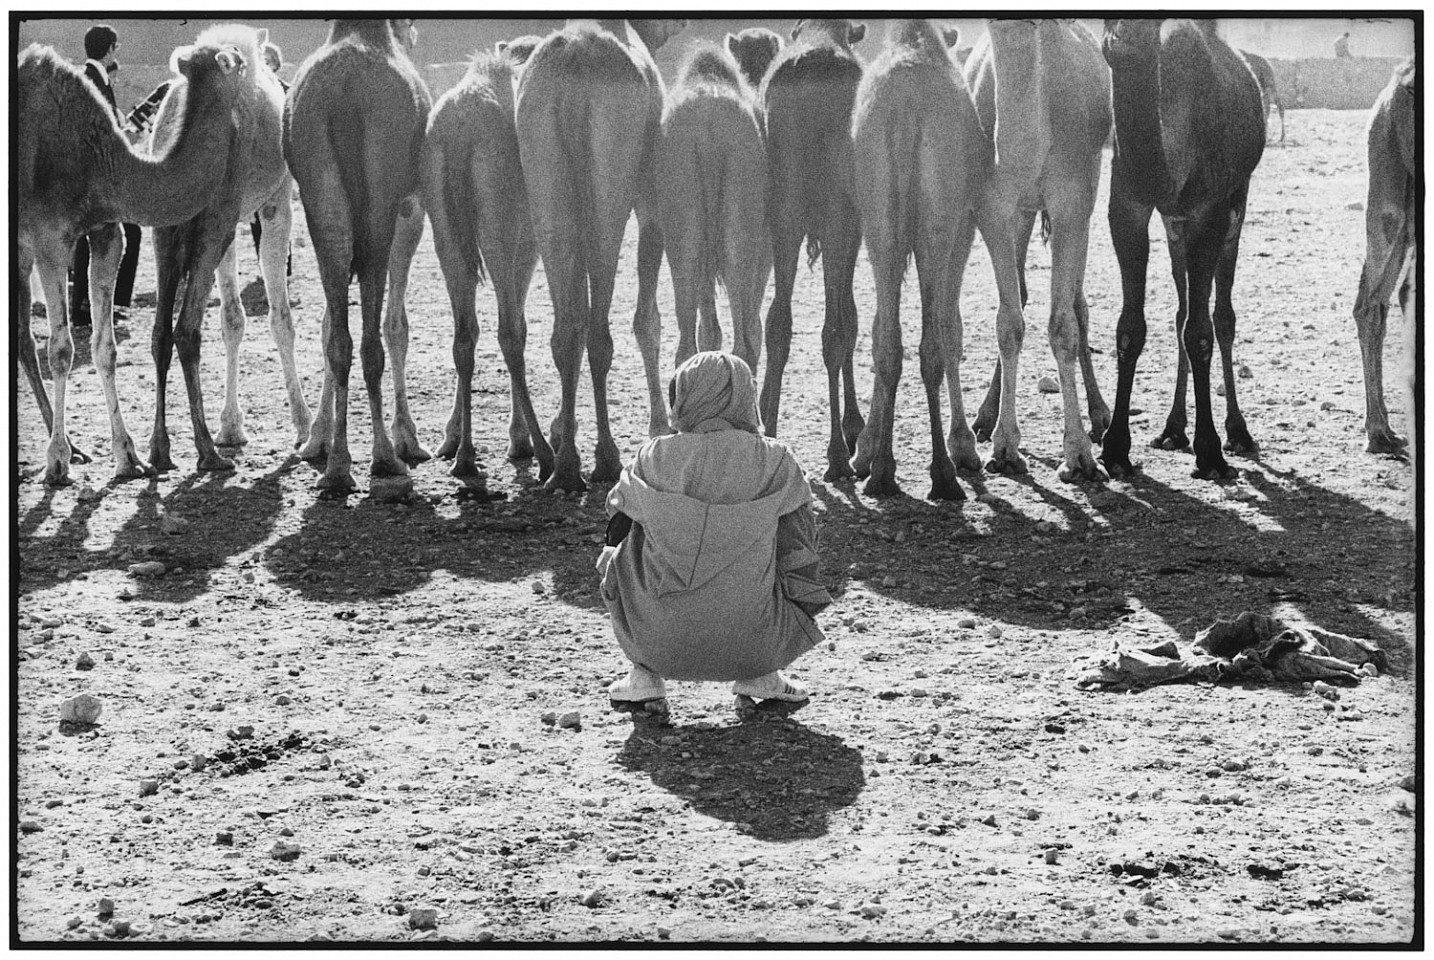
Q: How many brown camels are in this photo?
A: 0